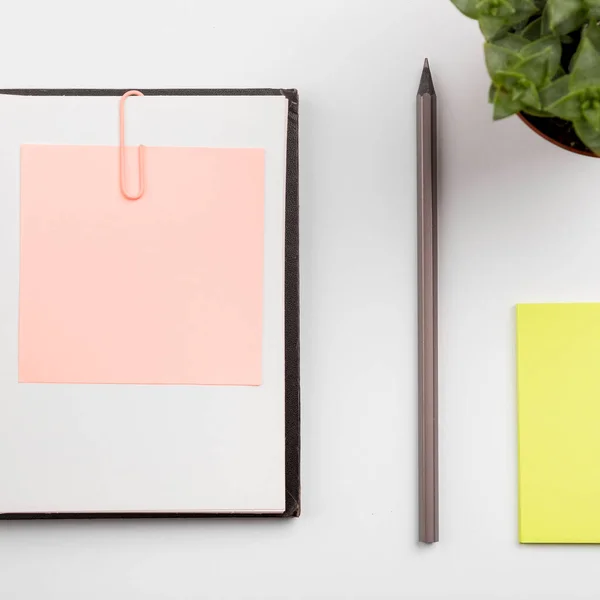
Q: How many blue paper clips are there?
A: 0